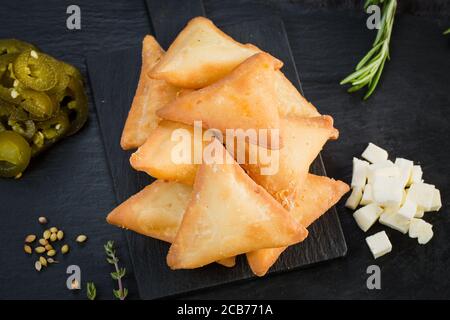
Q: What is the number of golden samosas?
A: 9